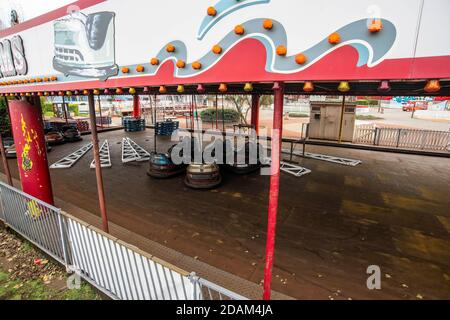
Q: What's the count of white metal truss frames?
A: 6